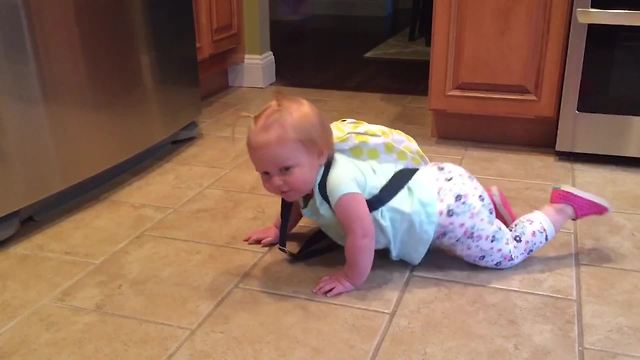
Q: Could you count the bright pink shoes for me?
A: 2